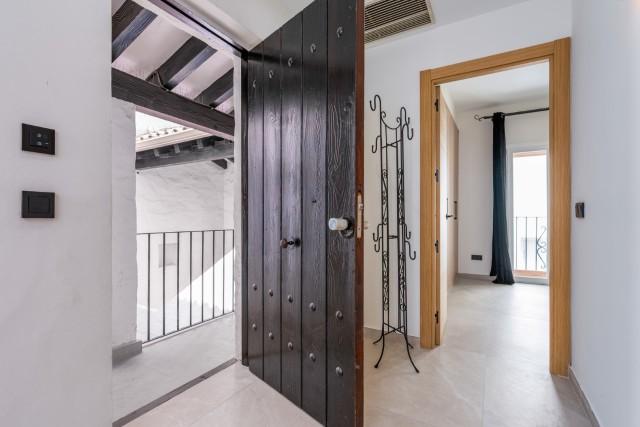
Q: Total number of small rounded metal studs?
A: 15